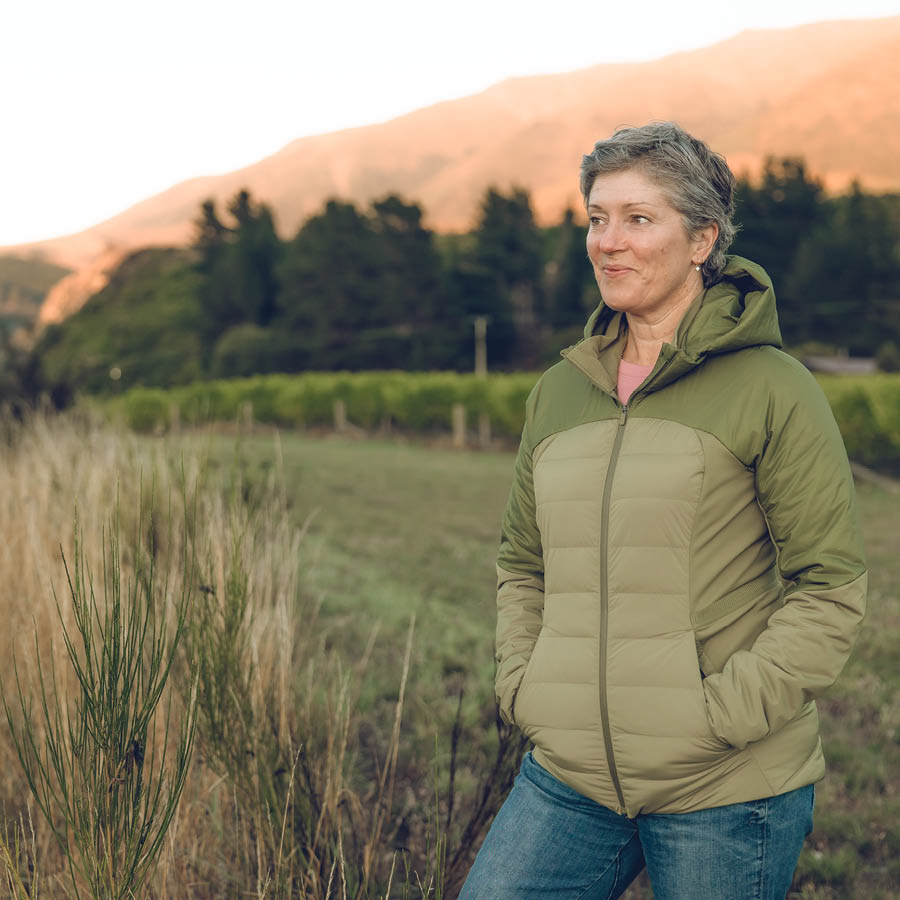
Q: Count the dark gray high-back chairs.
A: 0